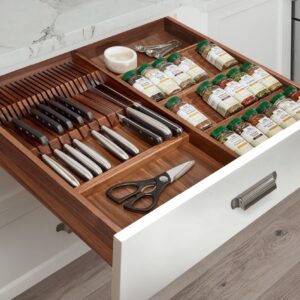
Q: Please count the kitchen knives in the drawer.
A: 14